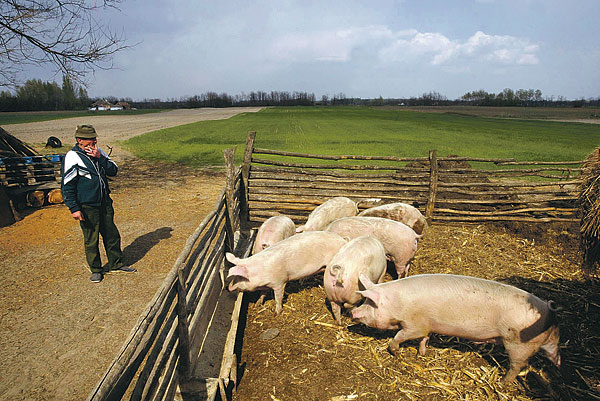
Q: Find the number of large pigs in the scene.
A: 7